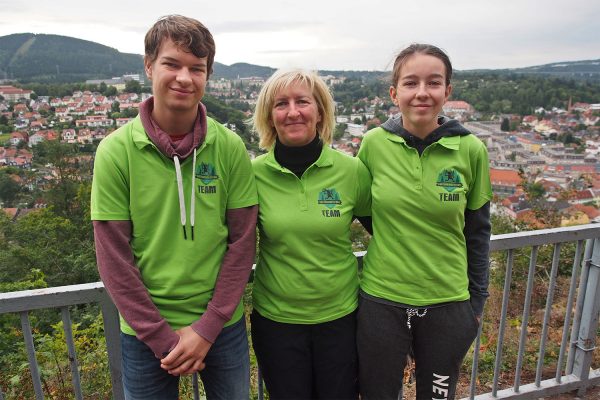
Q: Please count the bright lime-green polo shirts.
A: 3